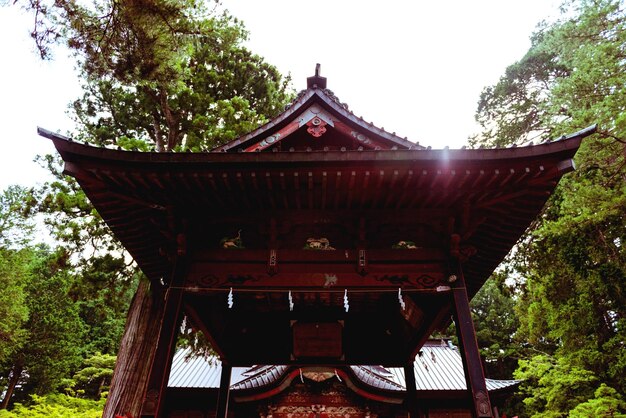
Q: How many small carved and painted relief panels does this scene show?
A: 3